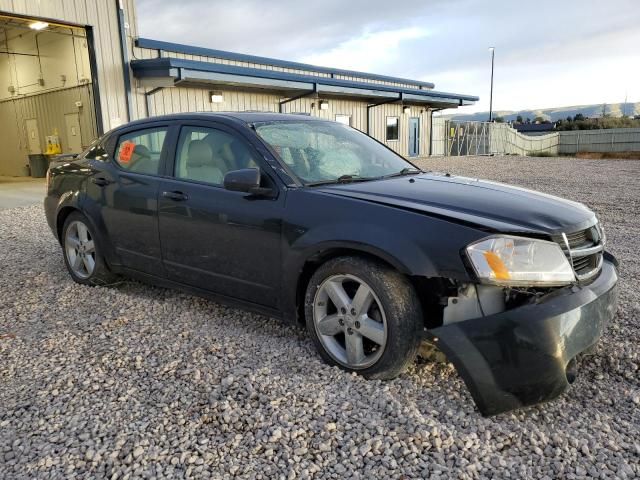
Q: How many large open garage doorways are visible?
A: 1